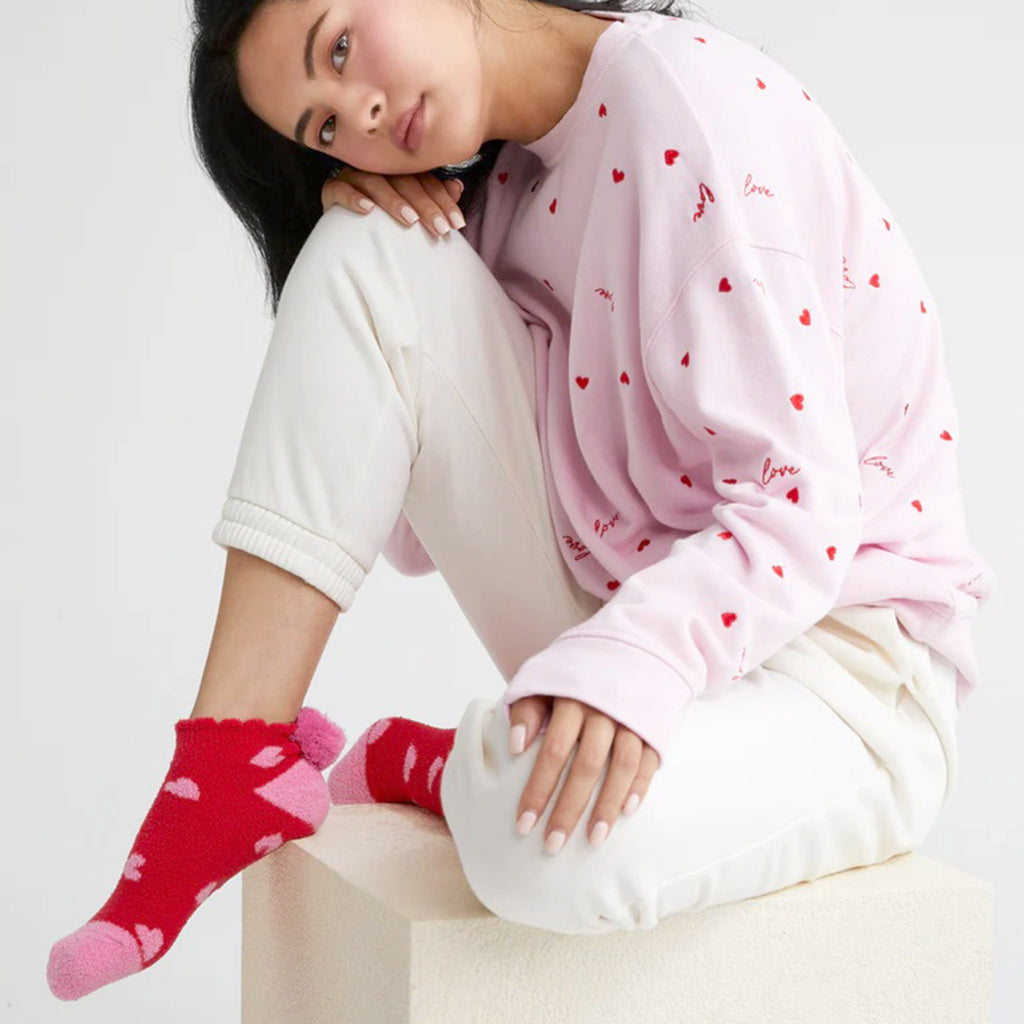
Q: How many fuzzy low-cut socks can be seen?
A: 2